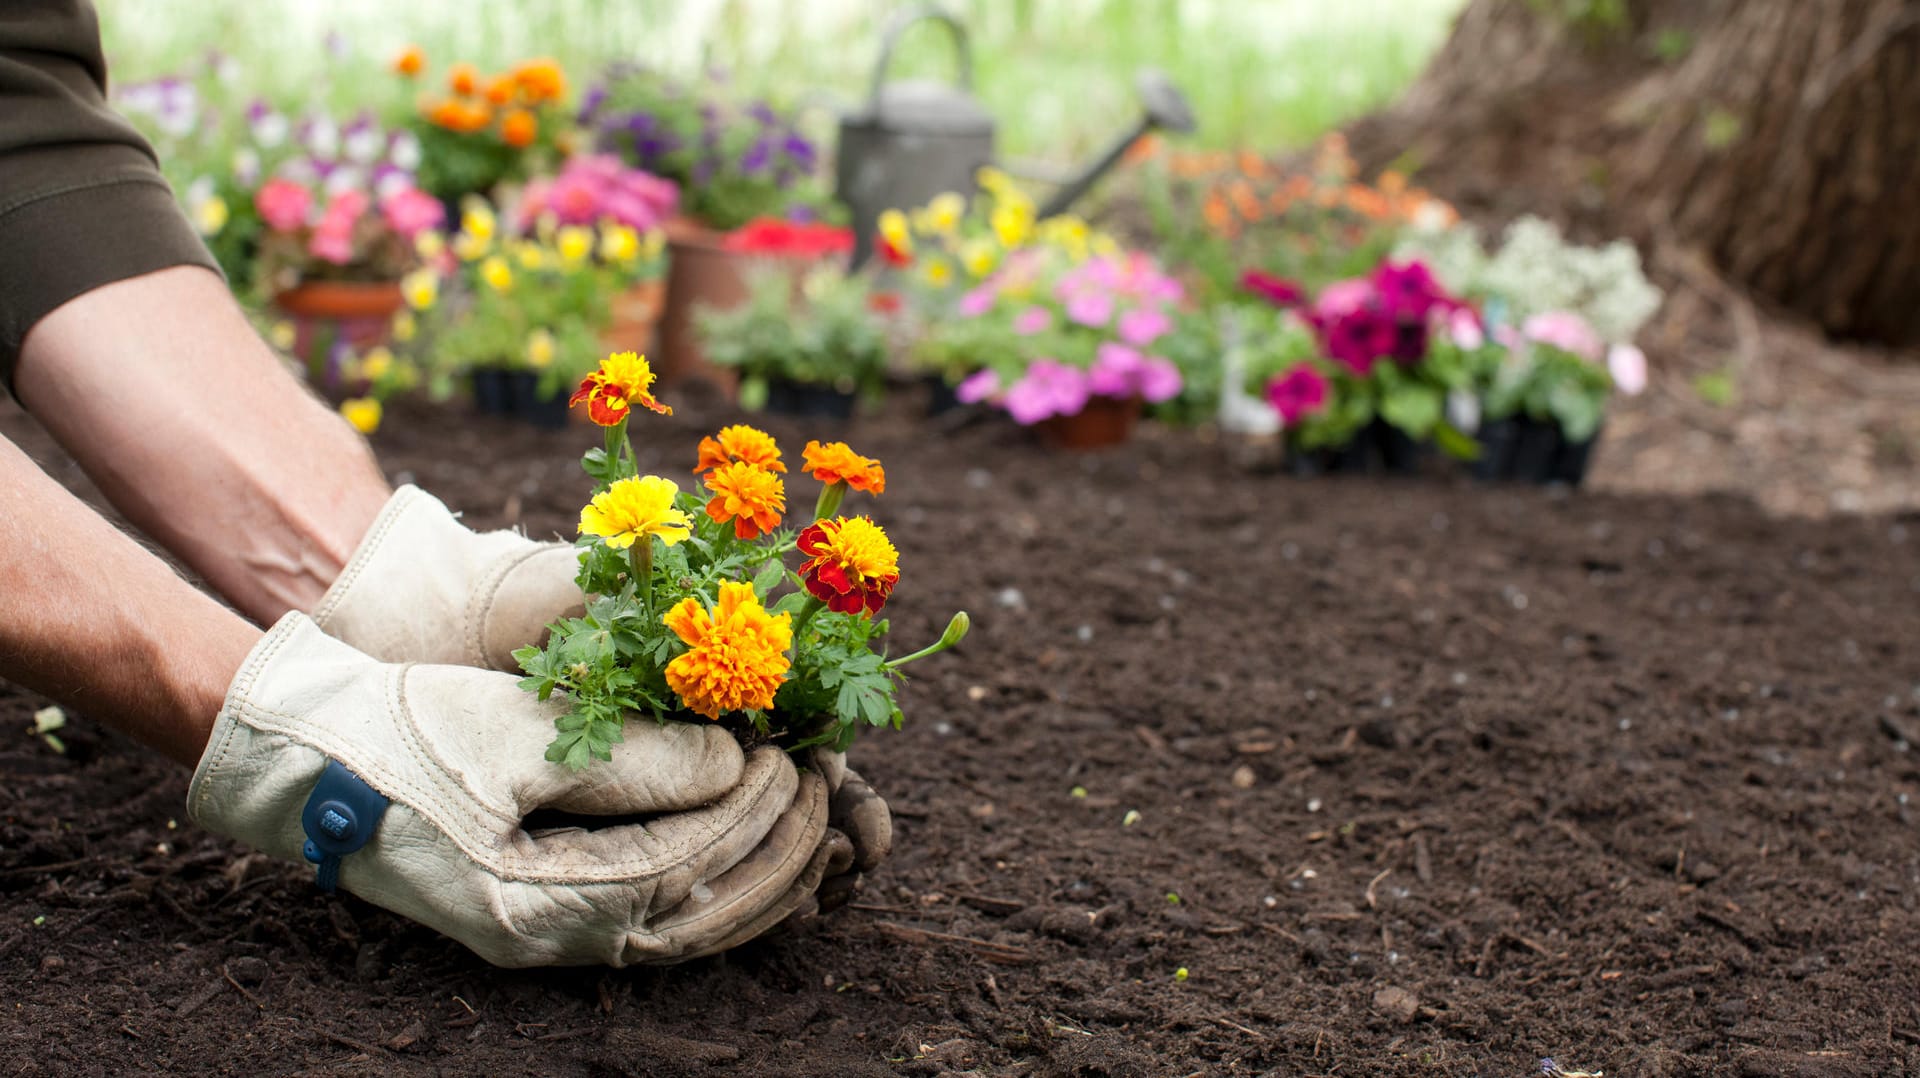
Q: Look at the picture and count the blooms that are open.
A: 7